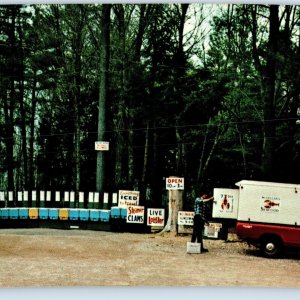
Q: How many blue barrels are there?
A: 11